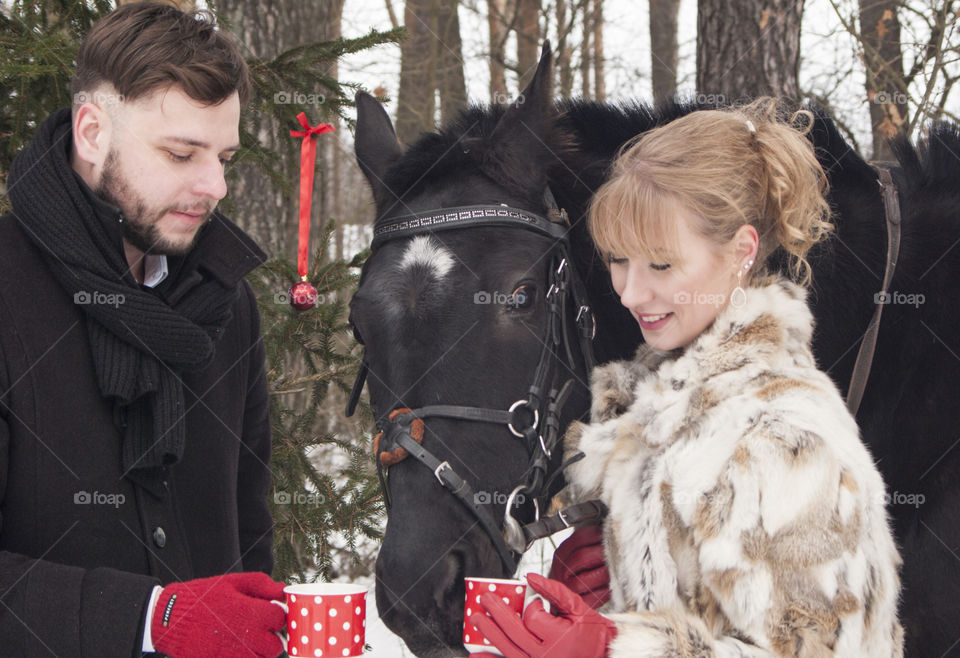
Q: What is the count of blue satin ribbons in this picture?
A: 0